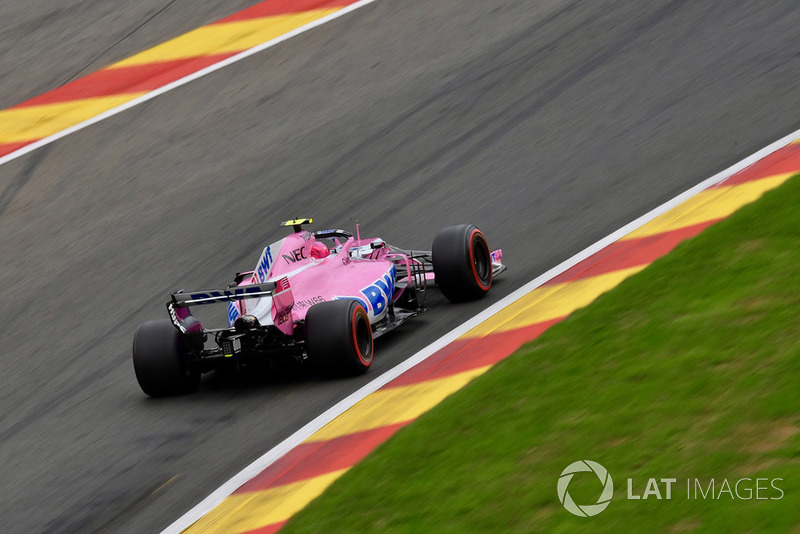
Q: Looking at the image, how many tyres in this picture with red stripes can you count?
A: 2